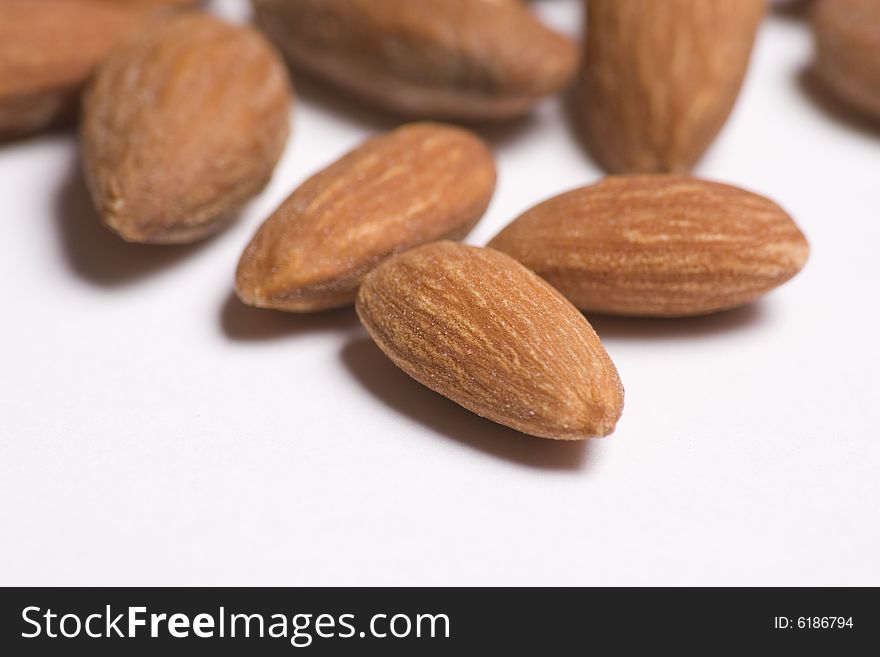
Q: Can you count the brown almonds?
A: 8